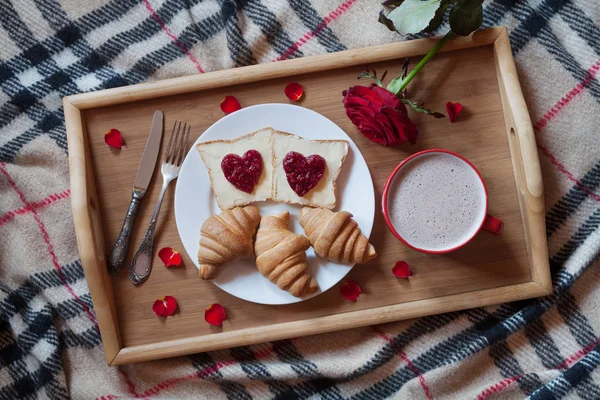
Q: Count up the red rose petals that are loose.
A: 9